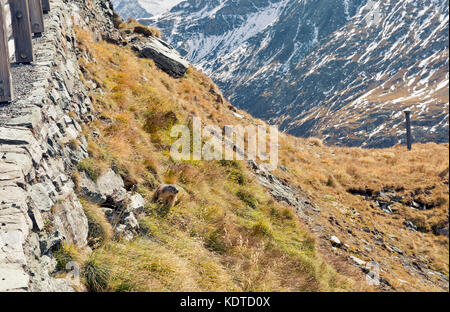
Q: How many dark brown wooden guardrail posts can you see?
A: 4